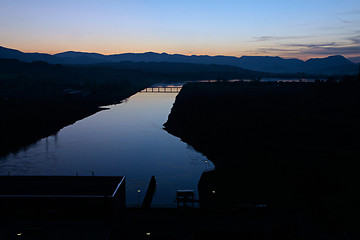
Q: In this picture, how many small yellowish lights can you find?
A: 5